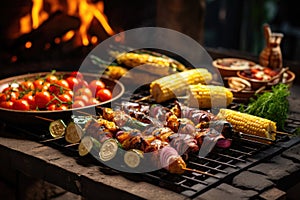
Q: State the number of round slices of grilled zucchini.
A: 5